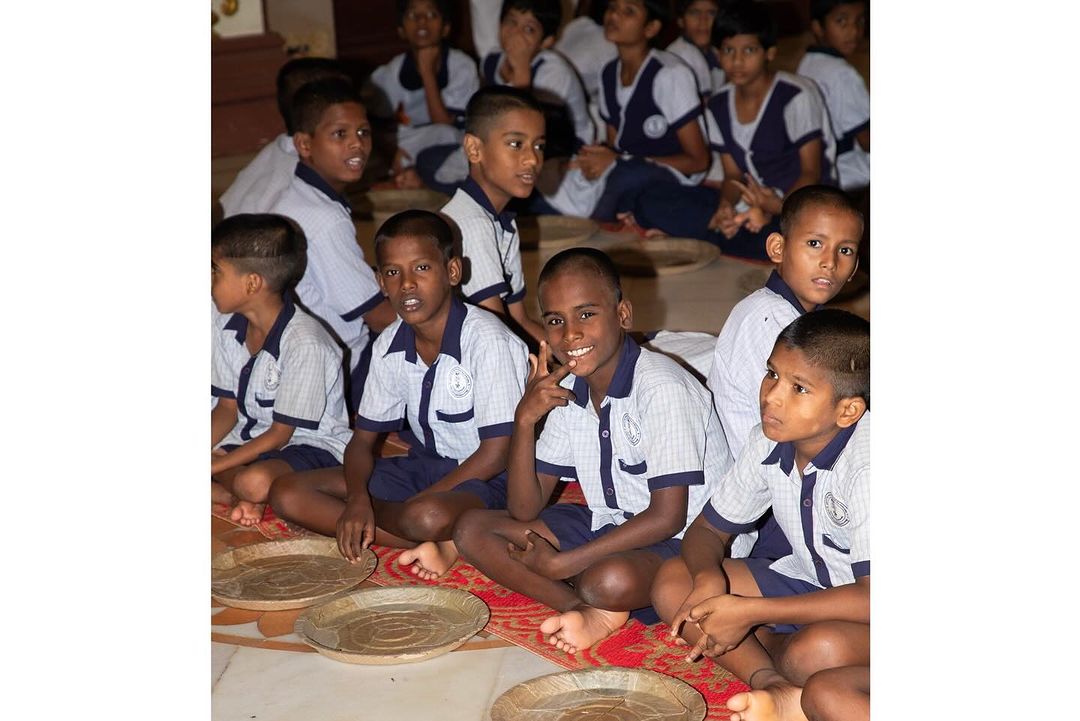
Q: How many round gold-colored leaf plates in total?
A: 6